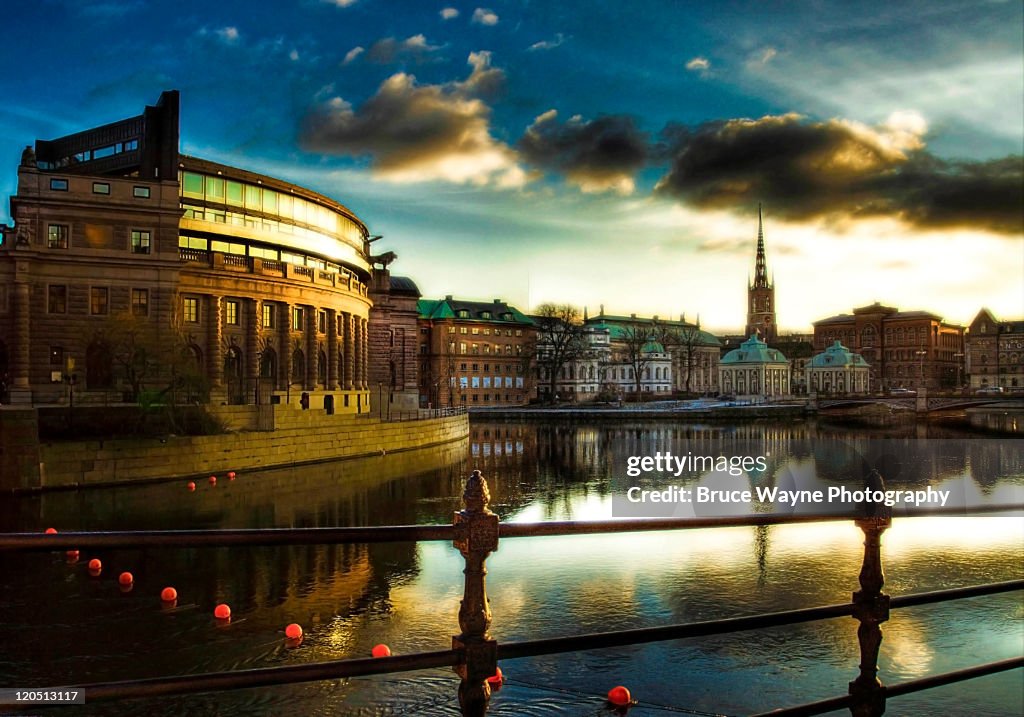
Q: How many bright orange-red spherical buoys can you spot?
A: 13